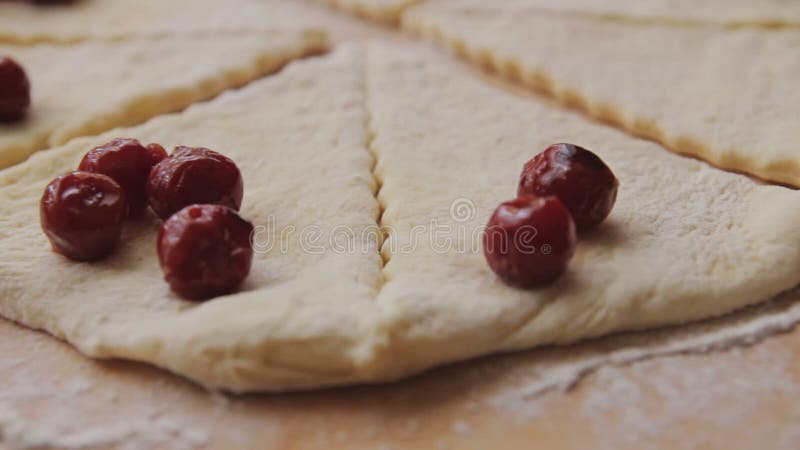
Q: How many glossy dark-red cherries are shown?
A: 7